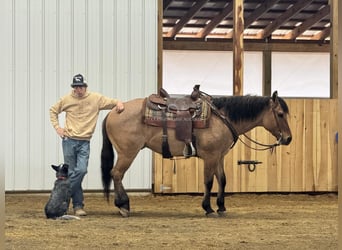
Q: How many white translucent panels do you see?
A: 3